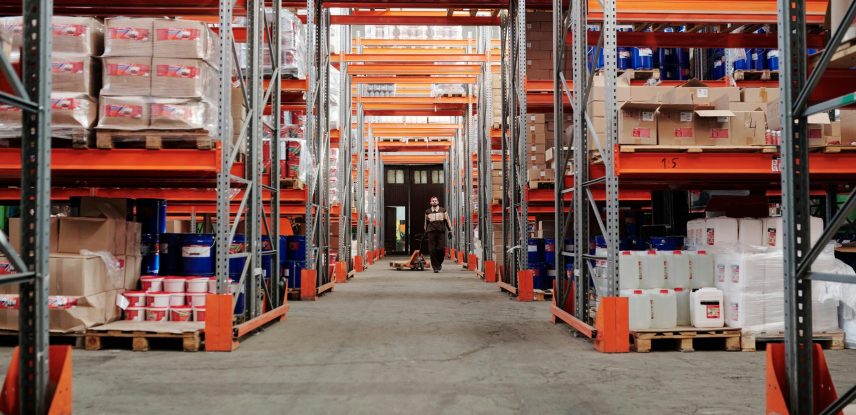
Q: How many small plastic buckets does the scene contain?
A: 12